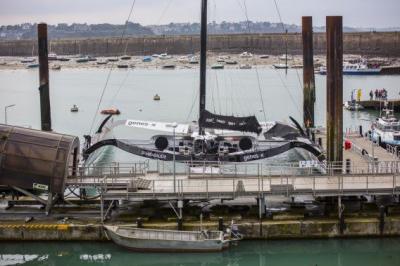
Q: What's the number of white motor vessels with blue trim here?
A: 2